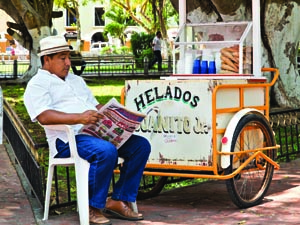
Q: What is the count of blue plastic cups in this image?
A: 3